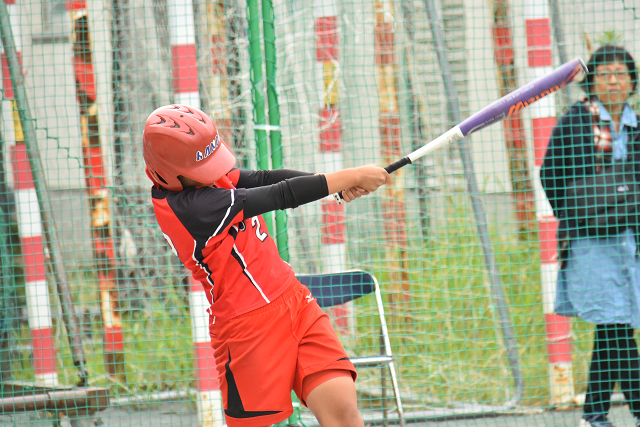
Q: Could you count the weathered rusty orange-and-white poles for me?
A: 4